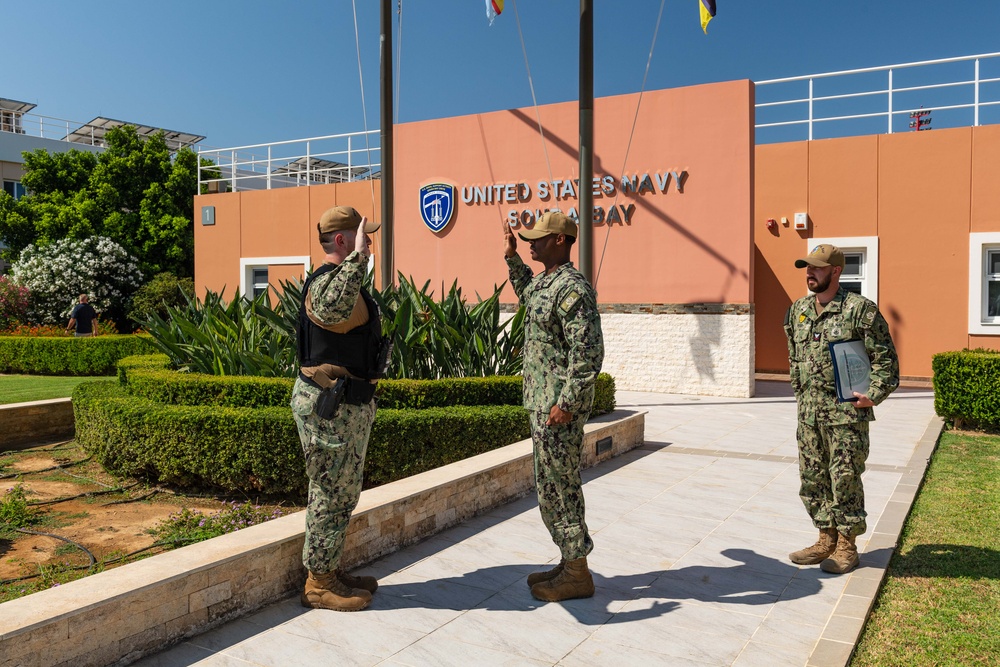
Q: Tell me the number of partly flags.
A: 2